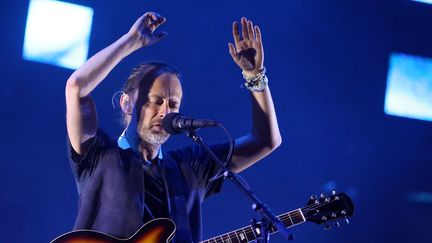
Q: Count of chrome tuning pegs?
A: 6